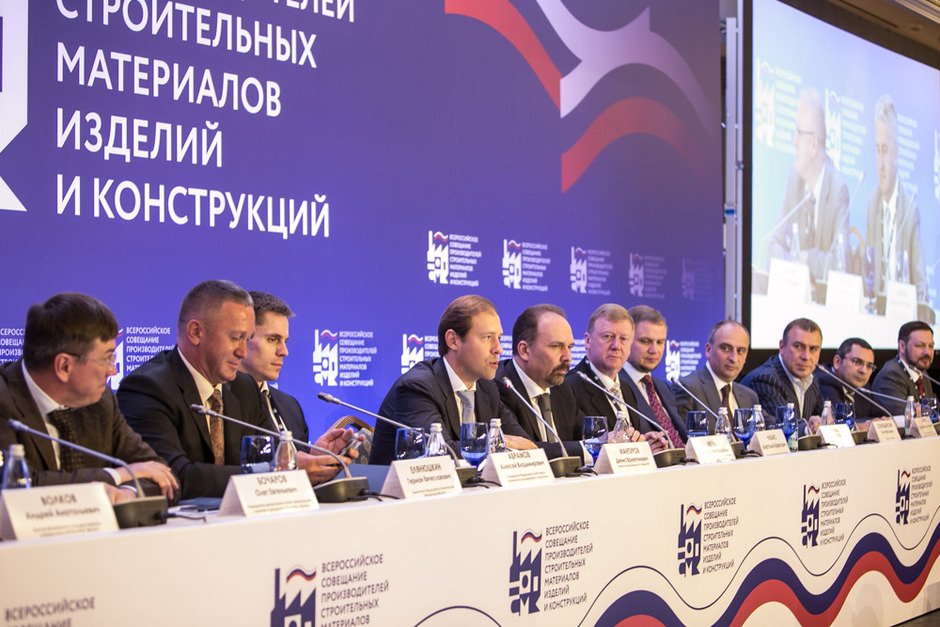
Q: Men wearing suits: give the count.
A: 11